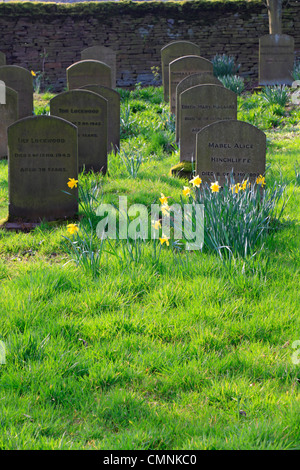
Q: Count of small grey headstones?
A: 14